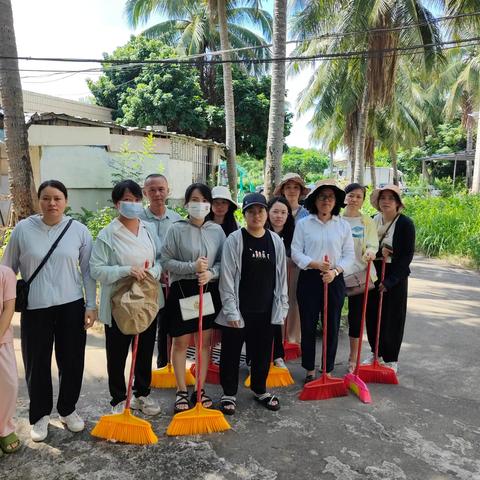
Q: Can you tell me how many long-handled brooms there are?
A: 9